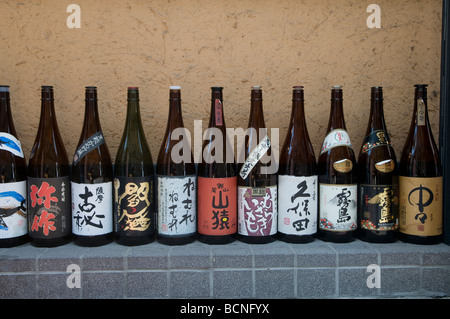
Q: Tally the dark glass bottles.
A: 11